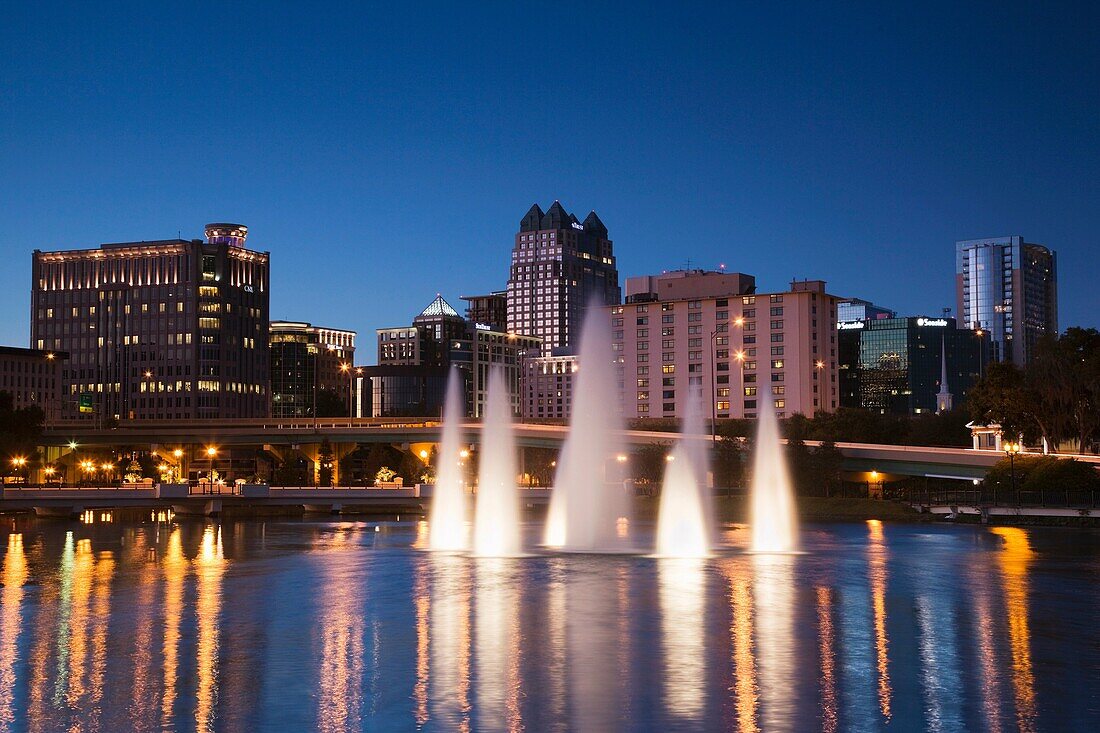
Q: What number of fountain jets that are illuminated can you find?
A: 5